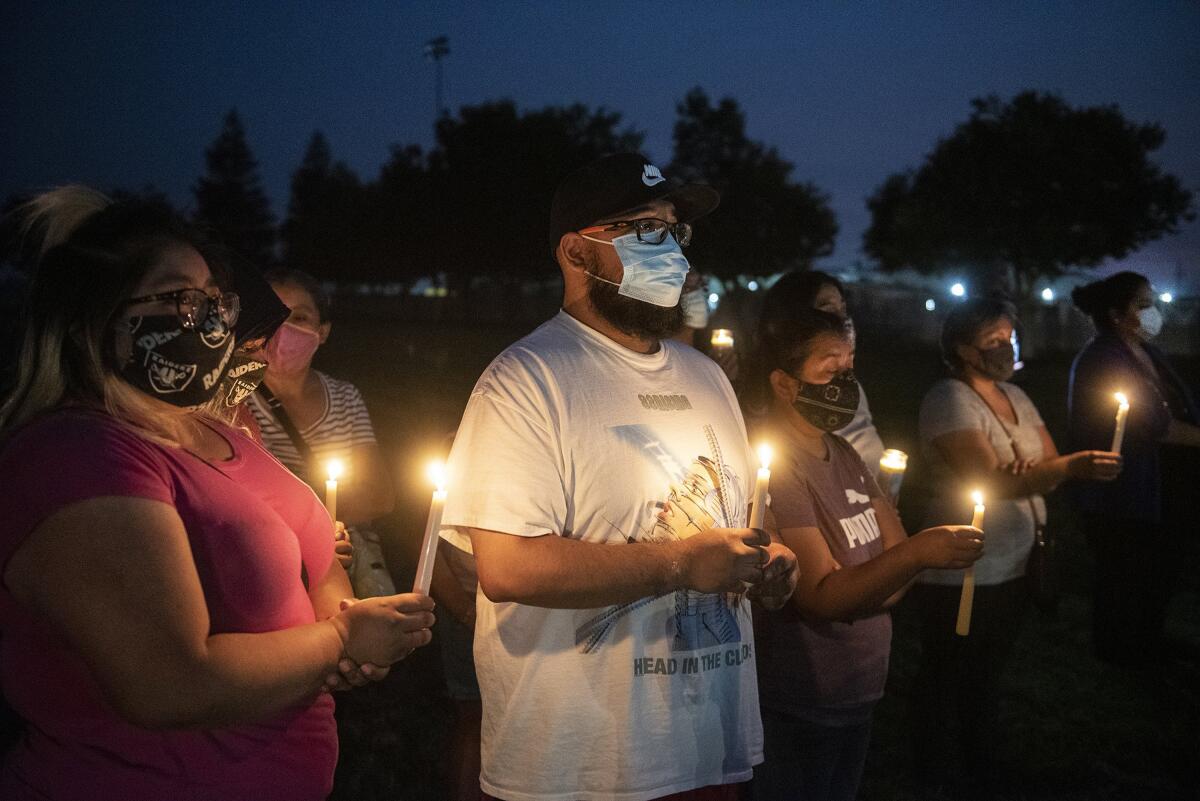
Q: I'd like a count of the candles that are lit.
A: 7